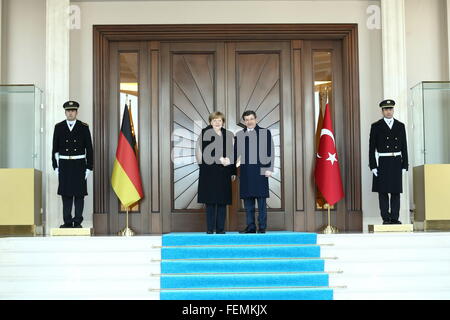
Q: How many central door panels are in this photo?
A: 2